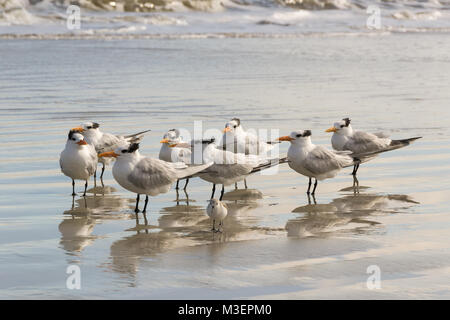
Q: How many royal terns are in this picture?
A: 8